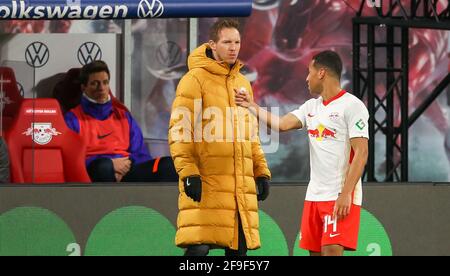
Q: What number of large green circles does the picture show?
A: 4